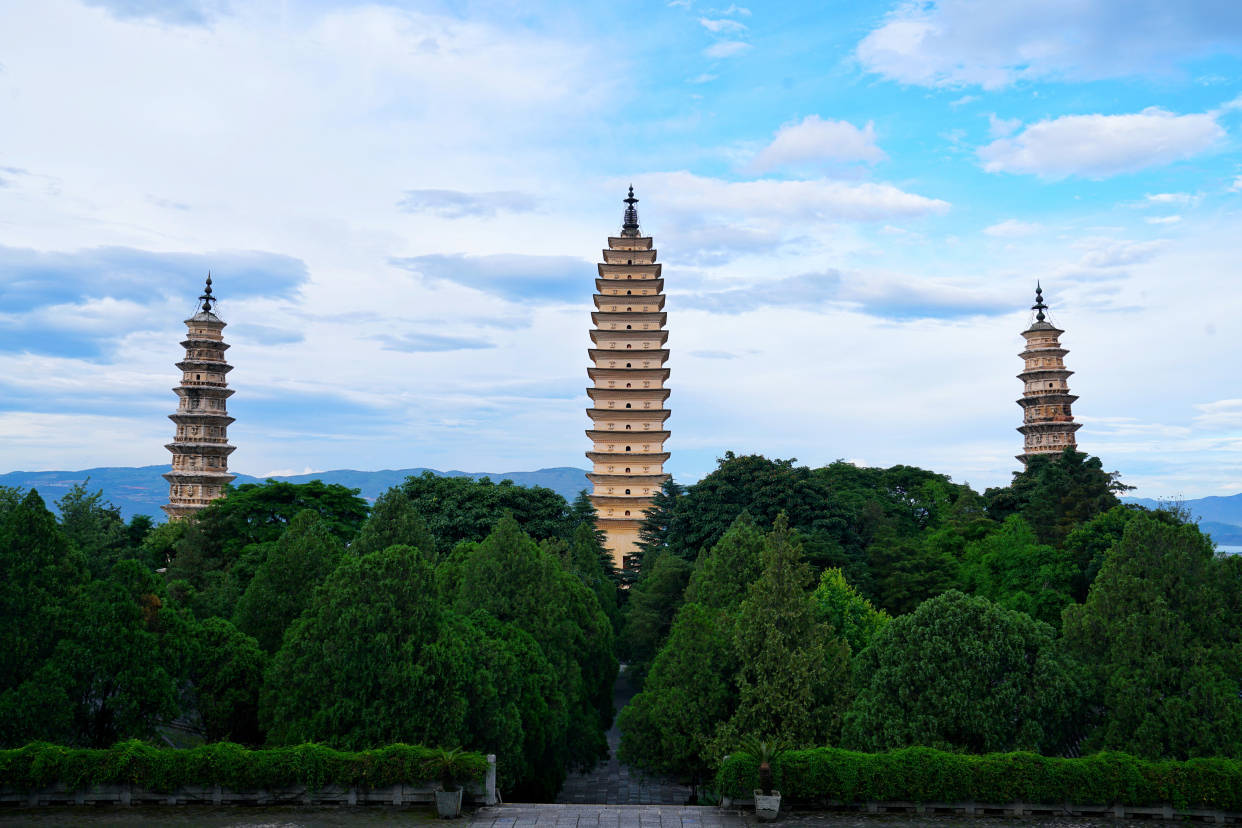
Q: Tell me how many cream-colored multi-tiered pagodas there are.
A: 3